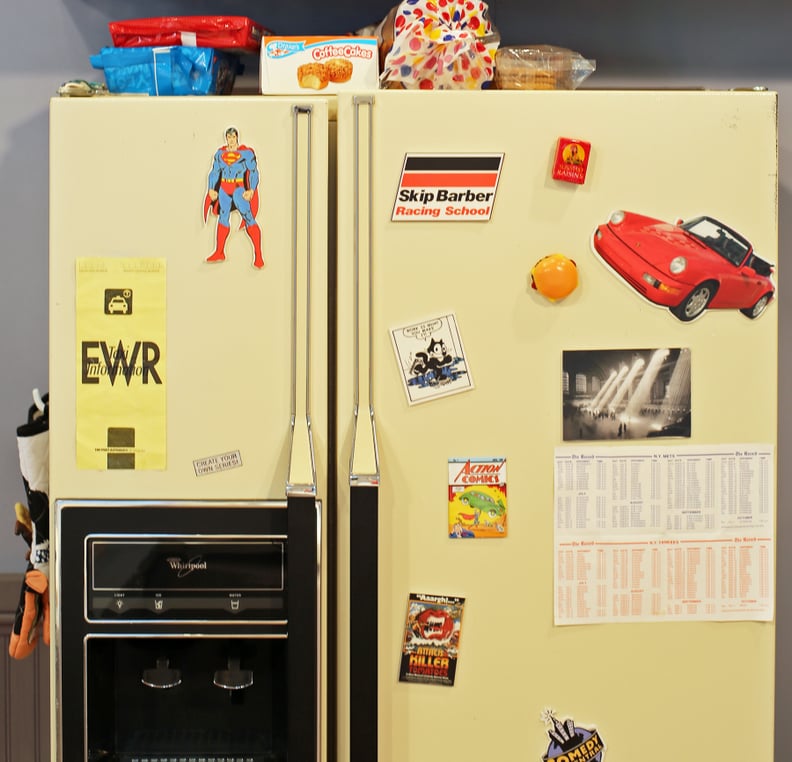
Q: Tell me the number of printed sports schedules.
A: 2